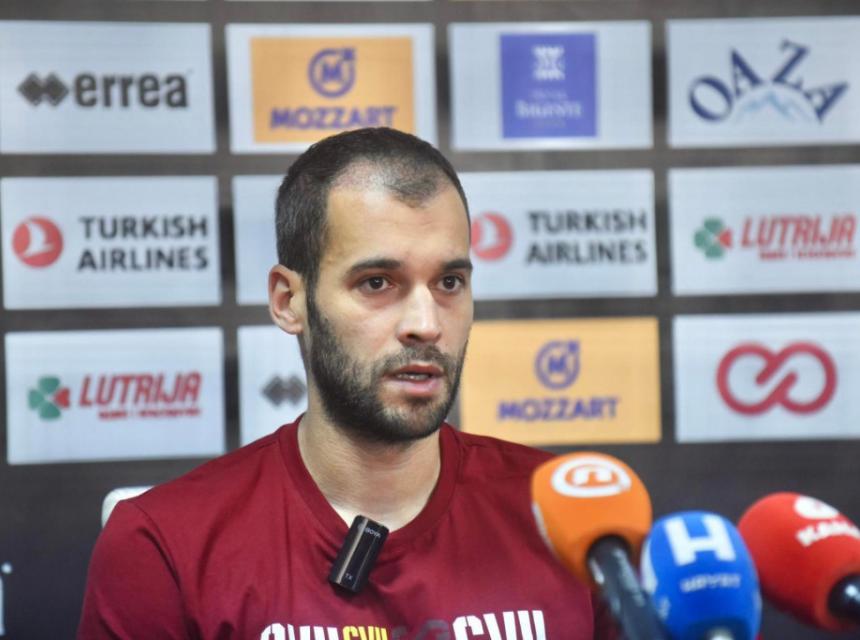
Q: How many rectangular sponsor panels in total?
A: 12